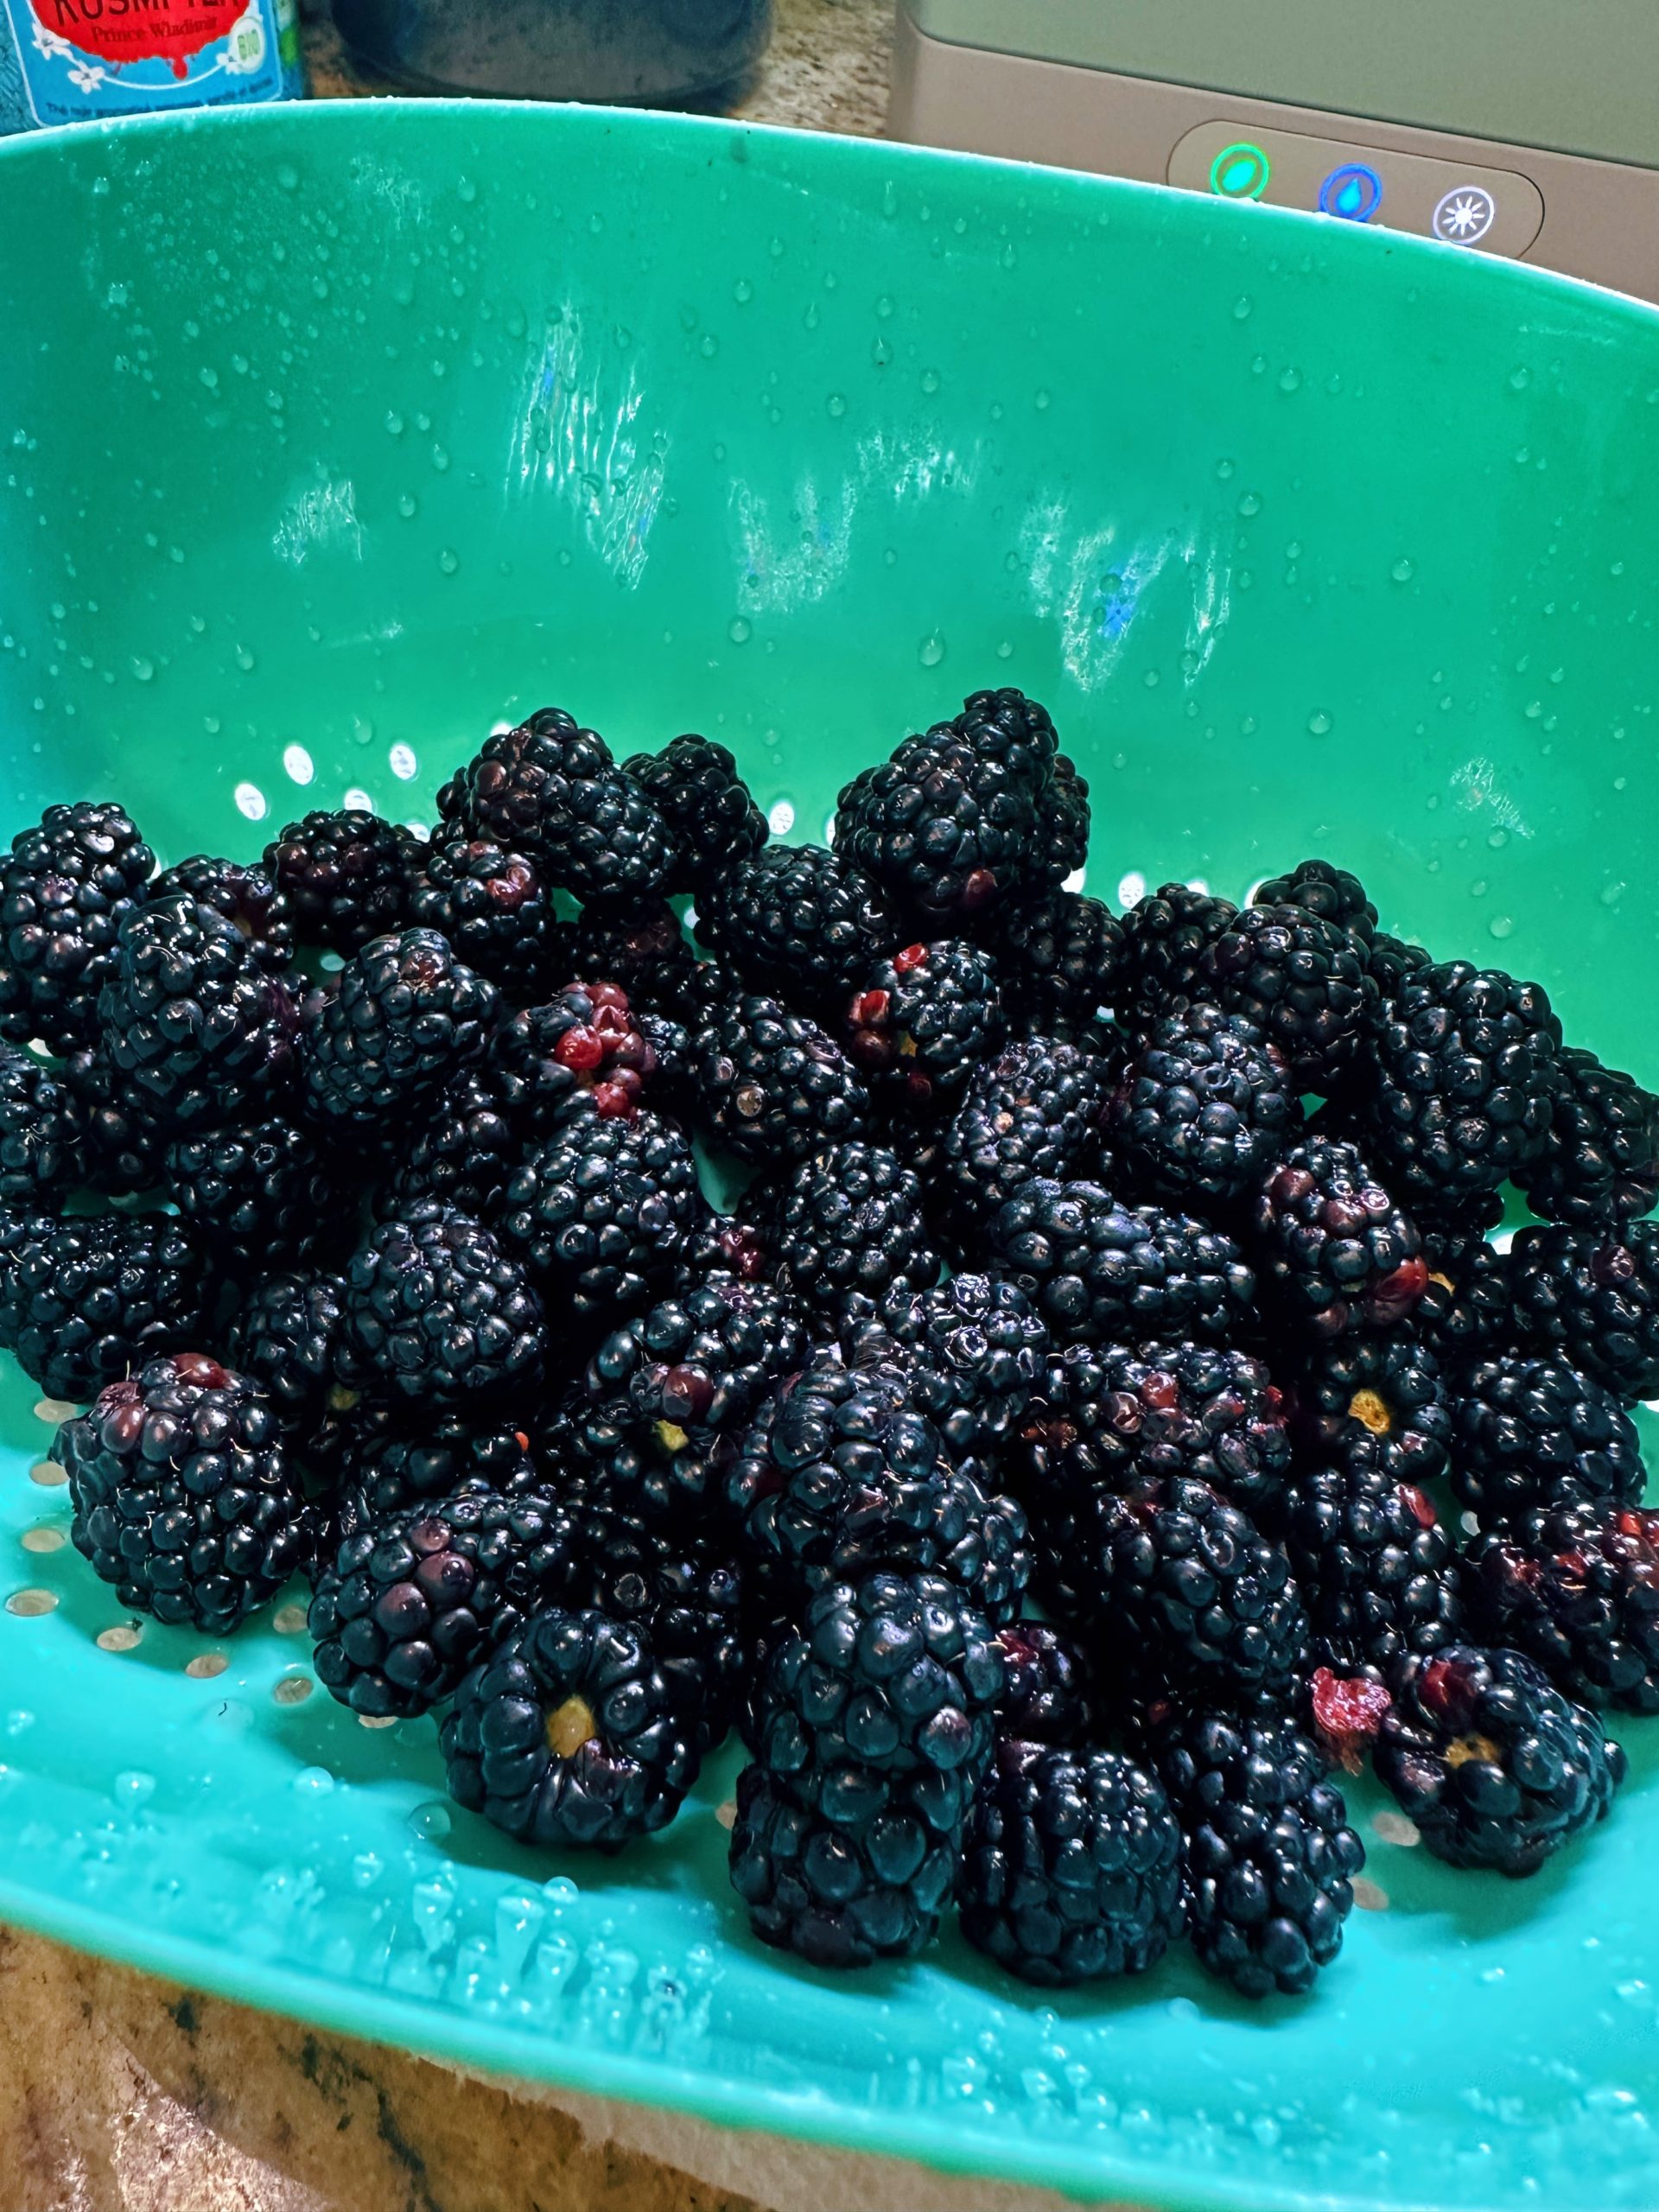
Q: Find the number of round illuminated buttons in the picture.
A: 3